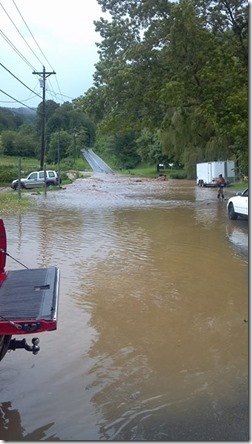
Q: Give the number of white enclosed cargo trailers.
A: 1